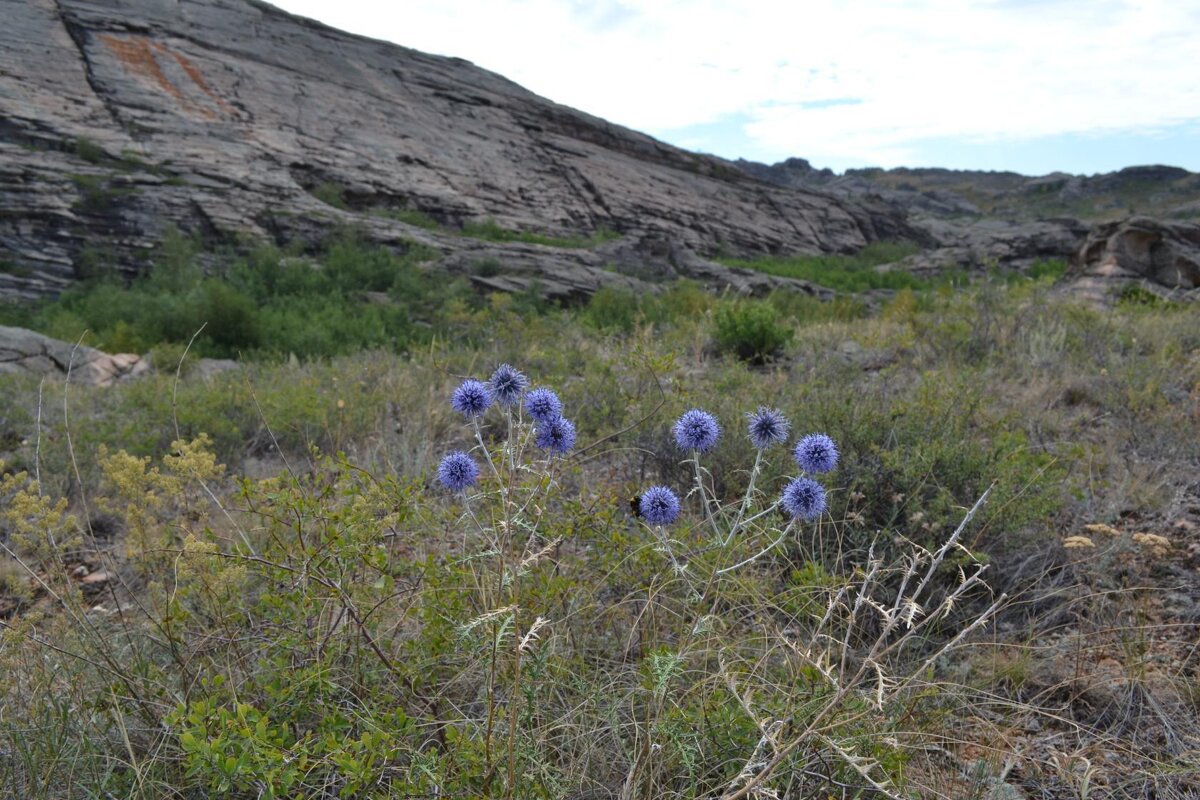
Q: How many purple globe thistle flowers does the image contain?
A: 10